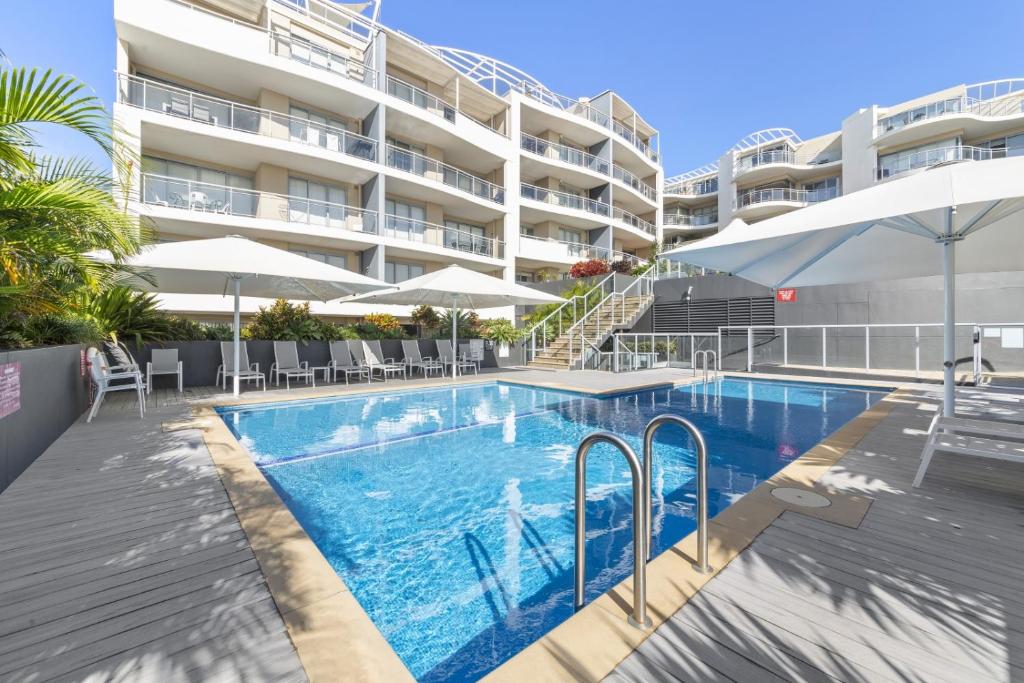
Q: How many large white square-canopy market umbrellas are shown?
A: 3